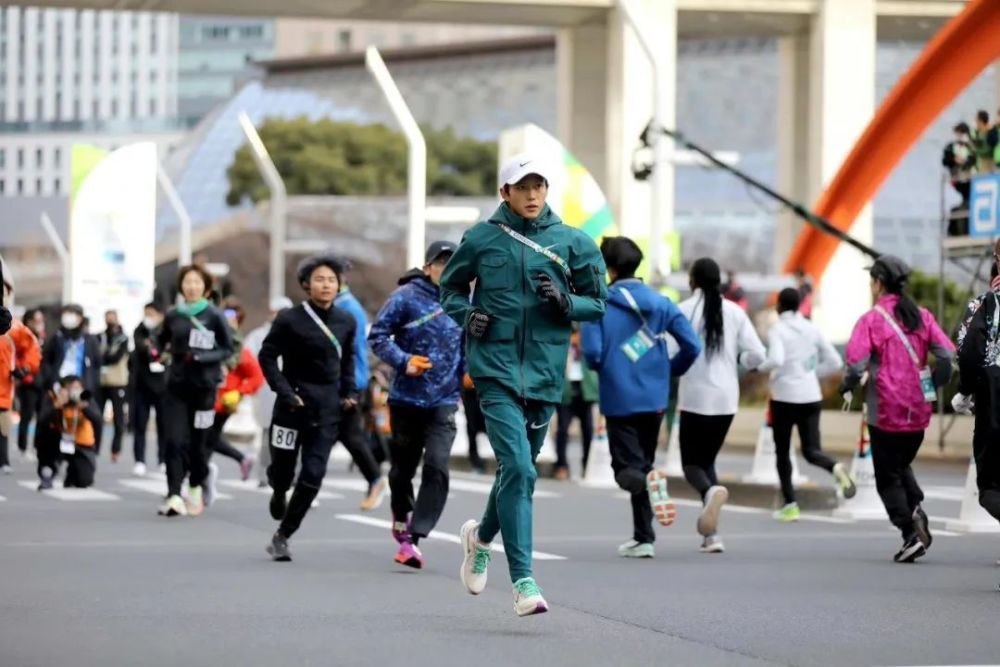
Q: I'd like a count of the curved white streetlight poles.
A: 5